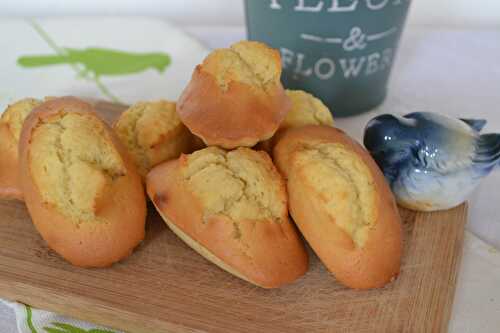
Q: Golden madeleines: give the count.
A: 7